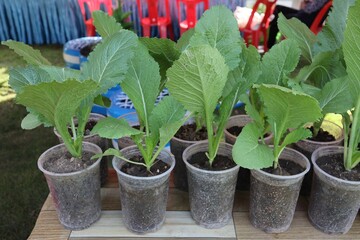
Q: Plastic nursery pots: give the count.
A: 10